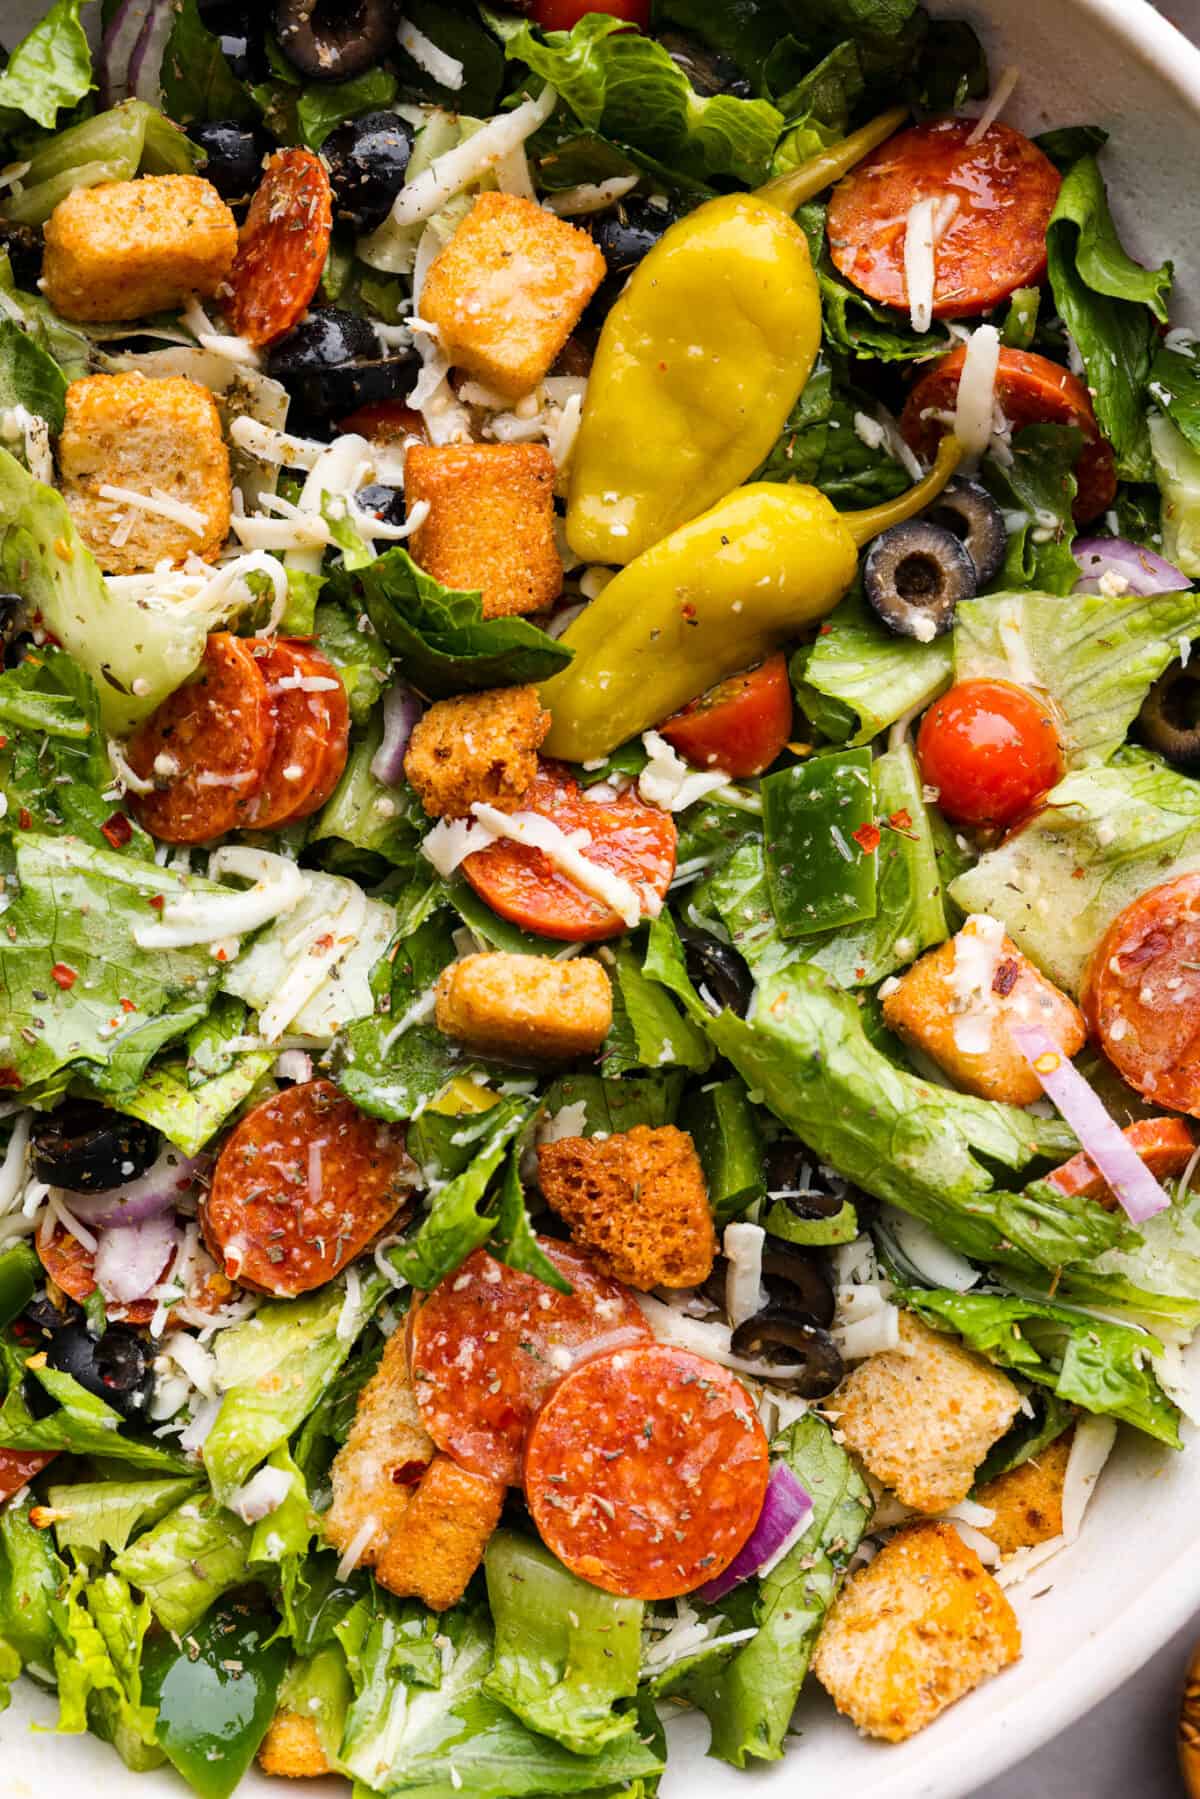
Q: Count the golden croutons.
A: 14